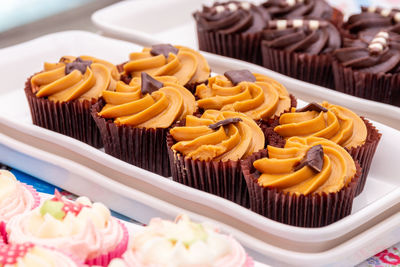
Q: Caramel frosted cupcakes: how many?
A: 7